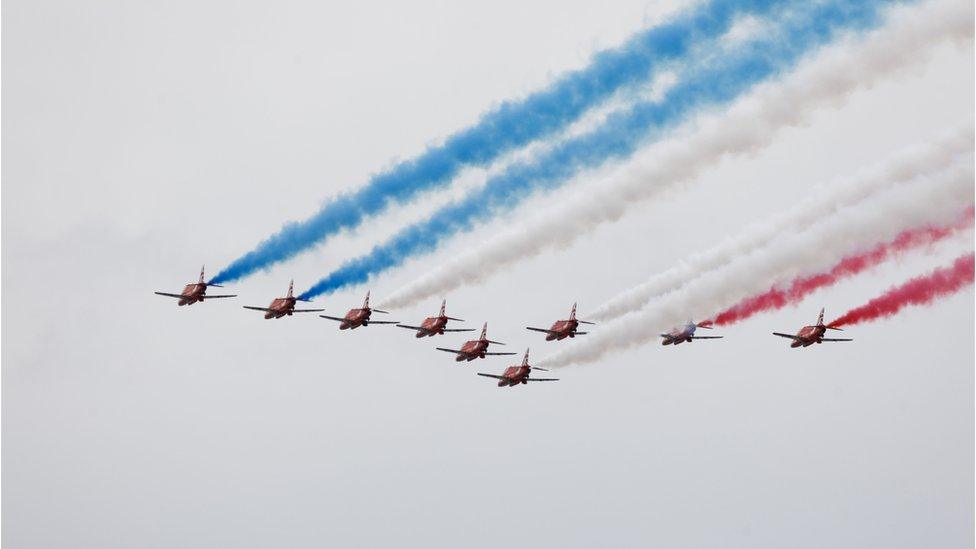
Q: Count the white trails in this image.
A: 3